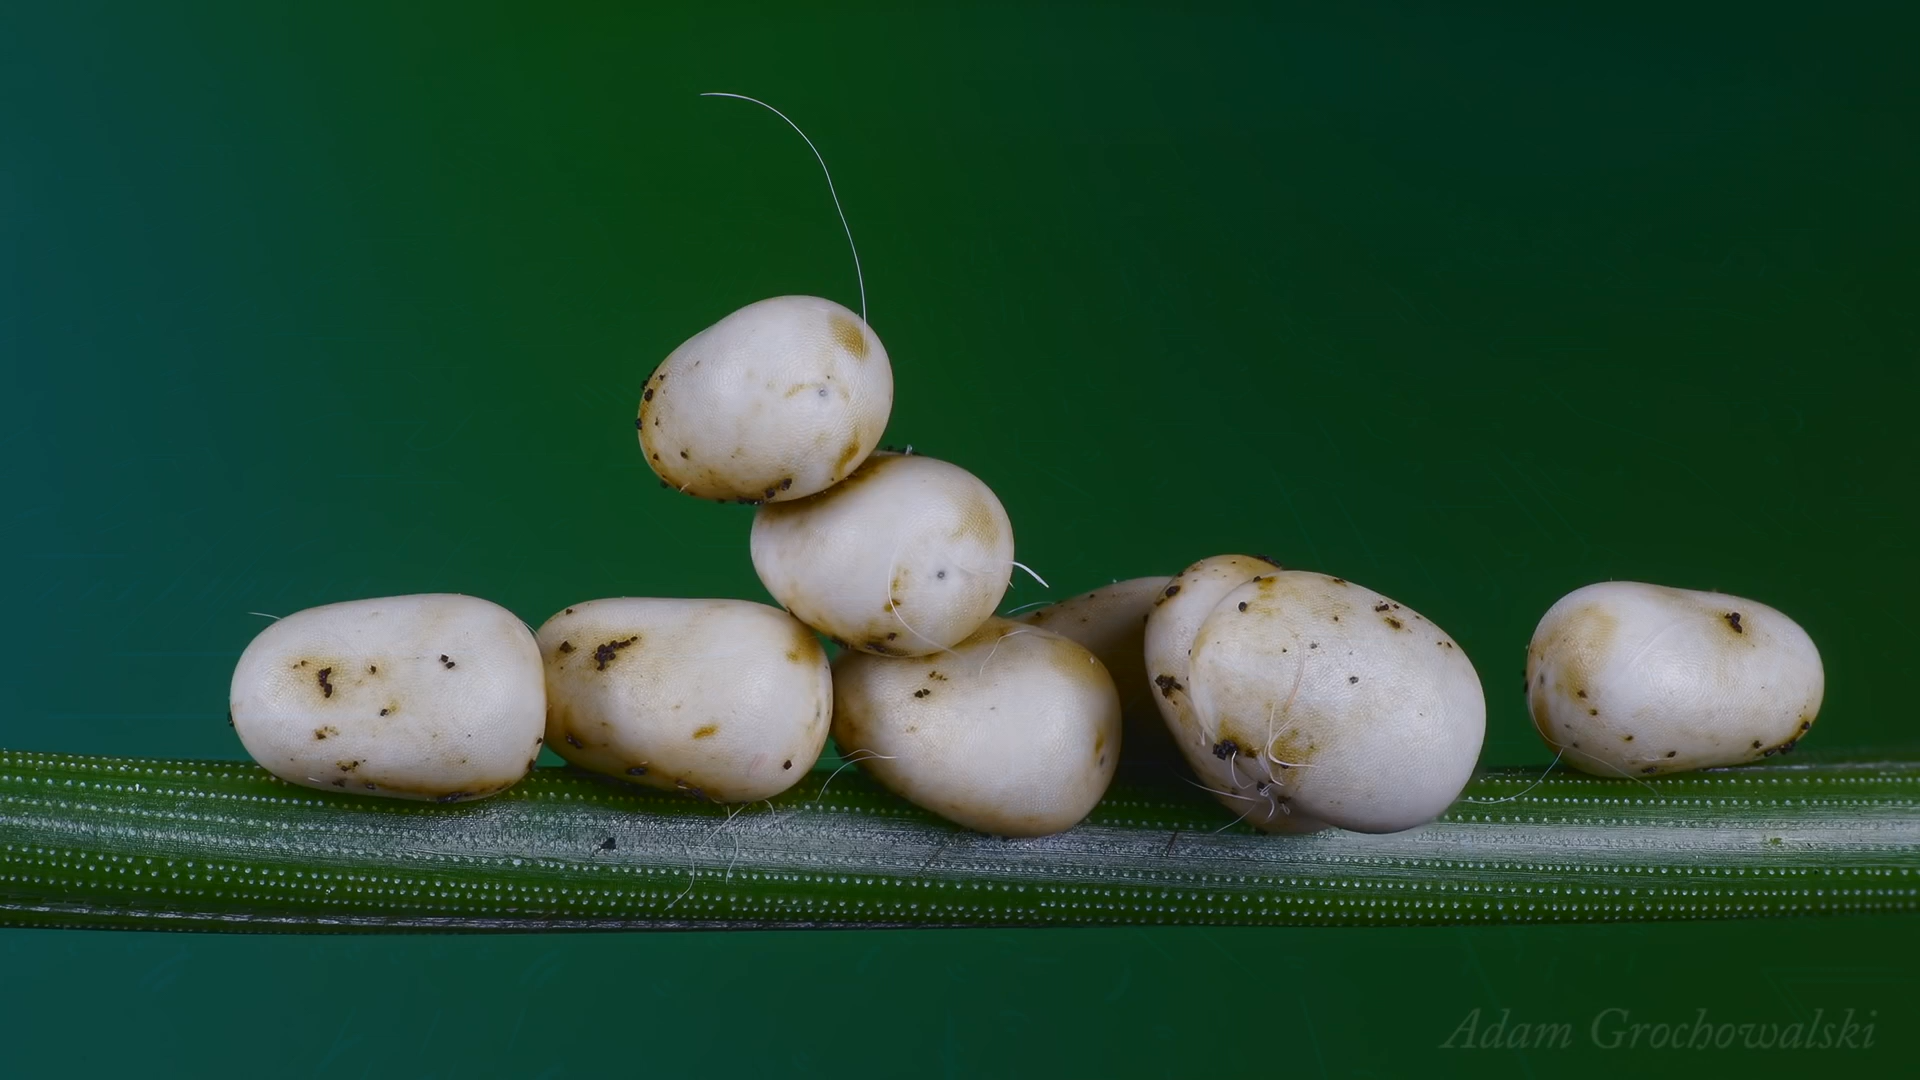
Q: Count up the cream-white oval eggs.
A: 9